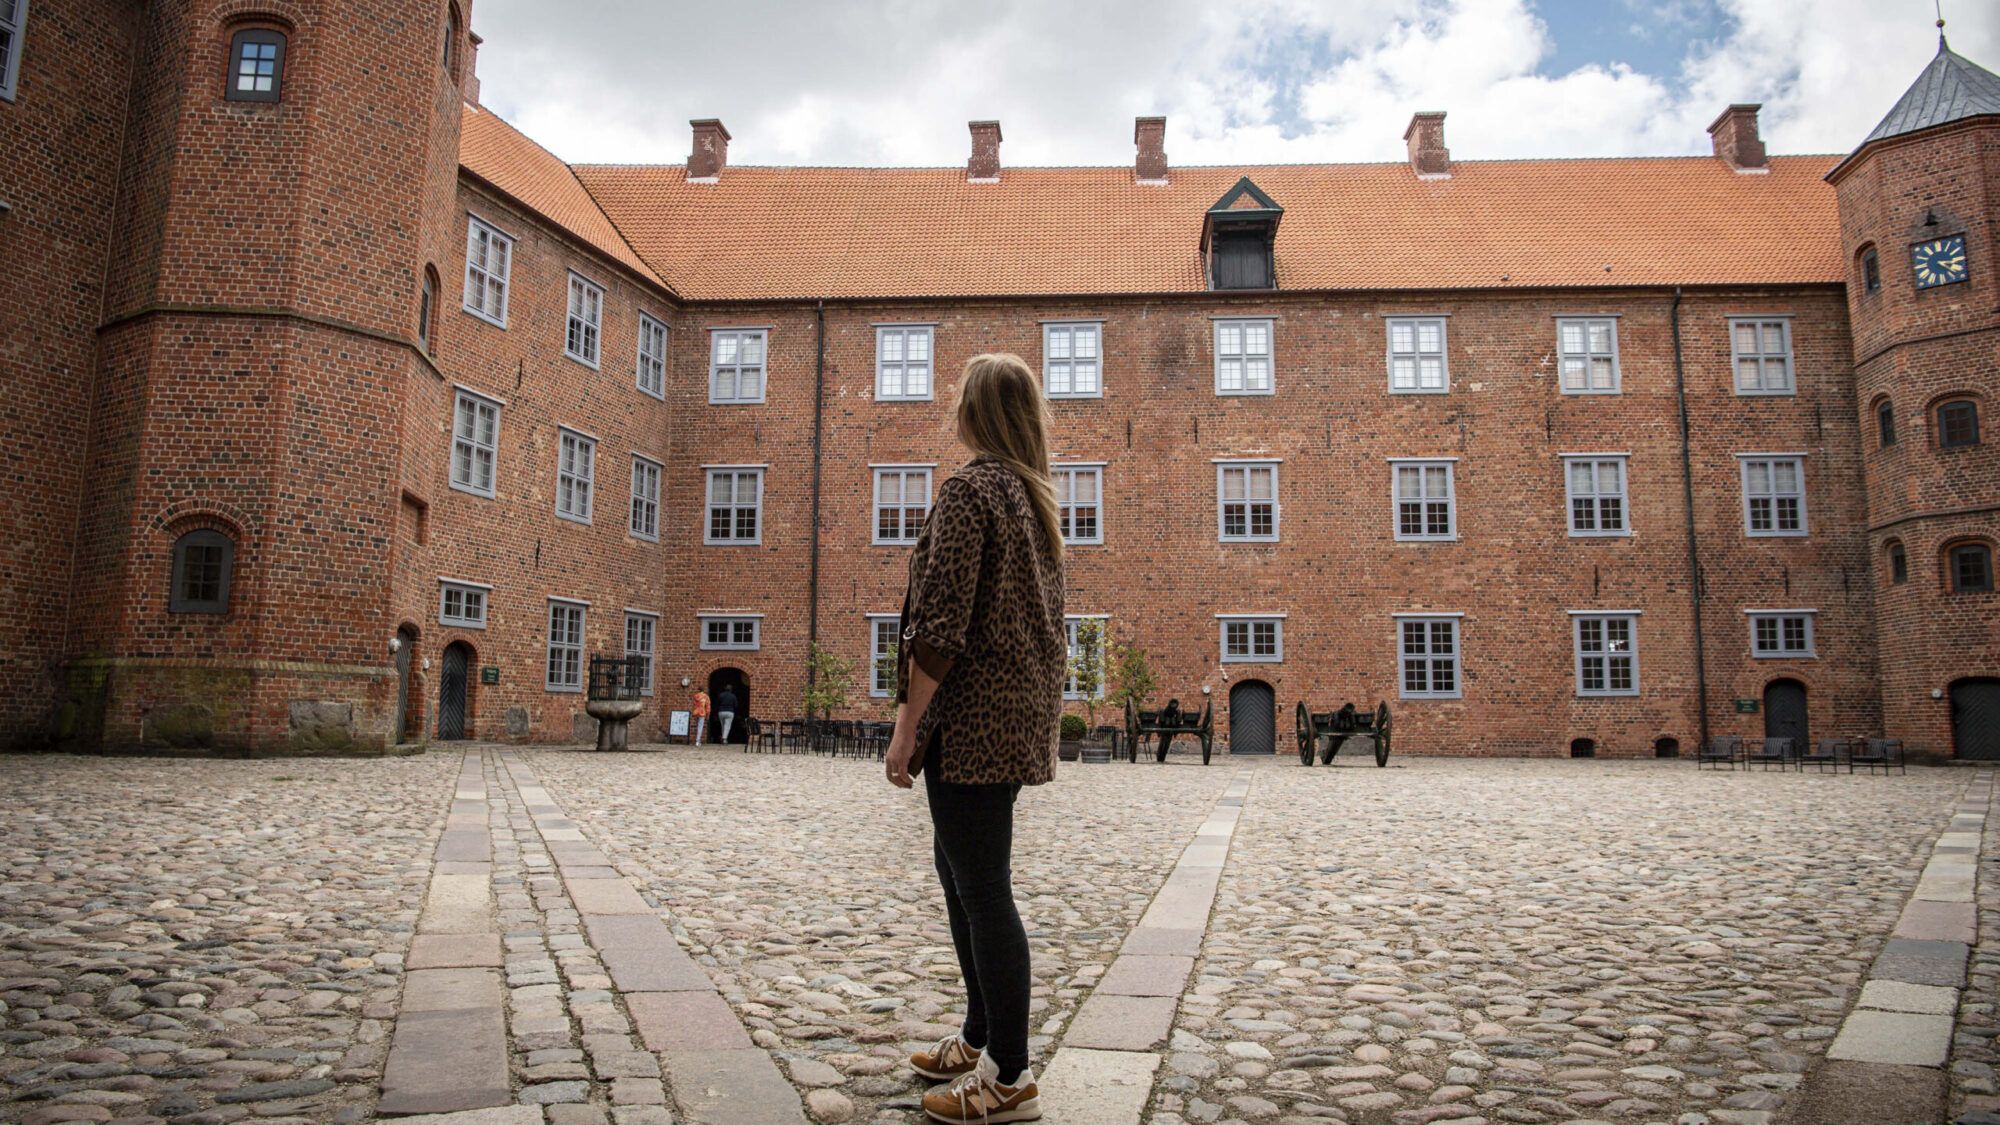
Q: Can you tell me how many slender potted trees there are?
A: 4